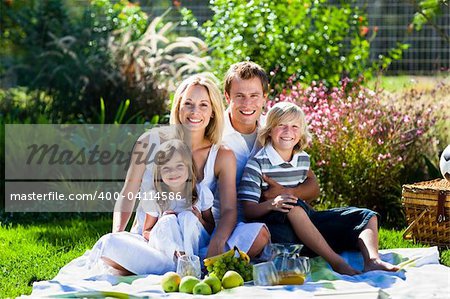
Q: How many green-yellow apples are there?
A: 5